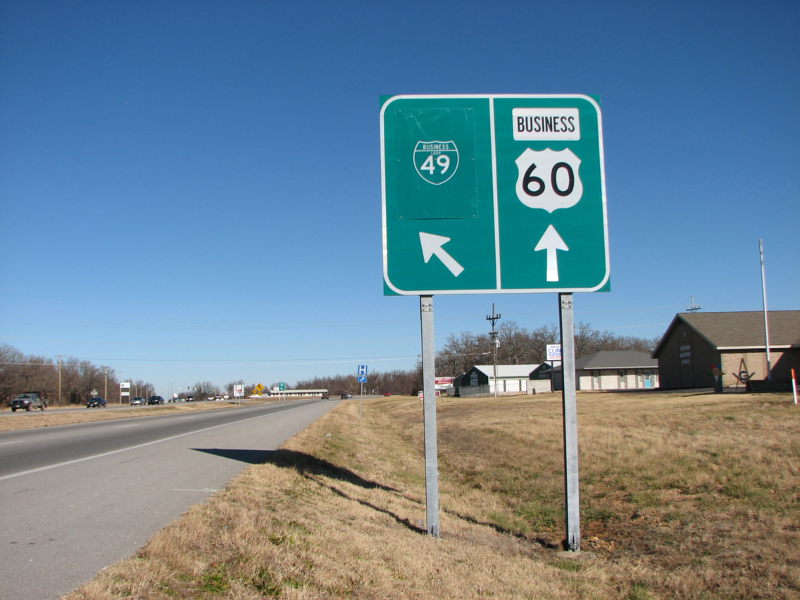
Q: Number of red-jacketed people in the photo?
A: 0